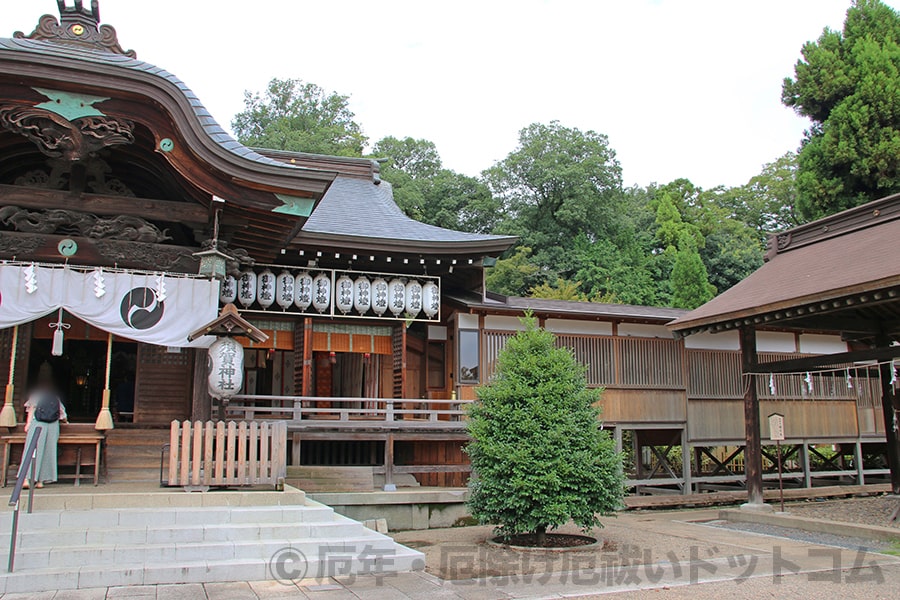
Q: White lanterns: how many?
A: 13